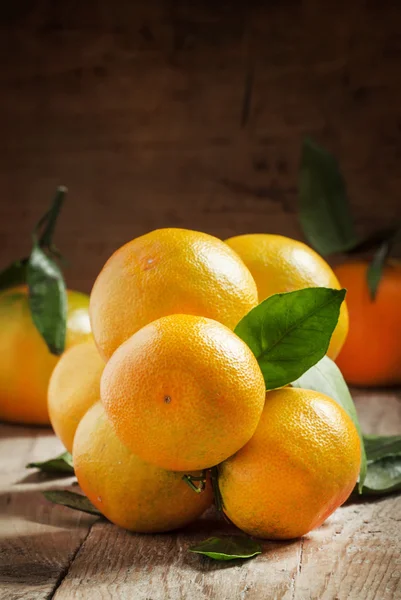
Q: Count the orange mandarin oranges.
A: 8